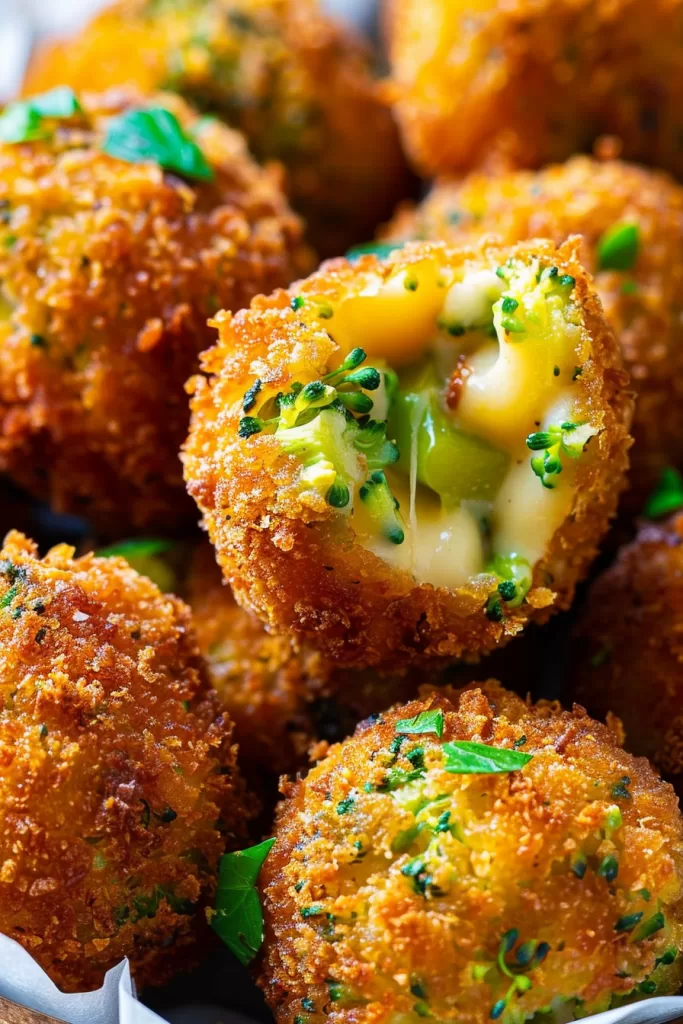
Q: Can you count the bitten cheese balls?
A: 1